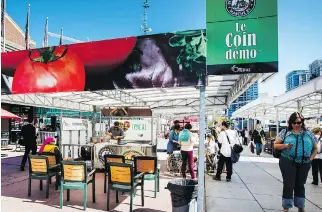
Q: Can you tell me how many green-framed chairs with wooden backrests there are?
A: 6